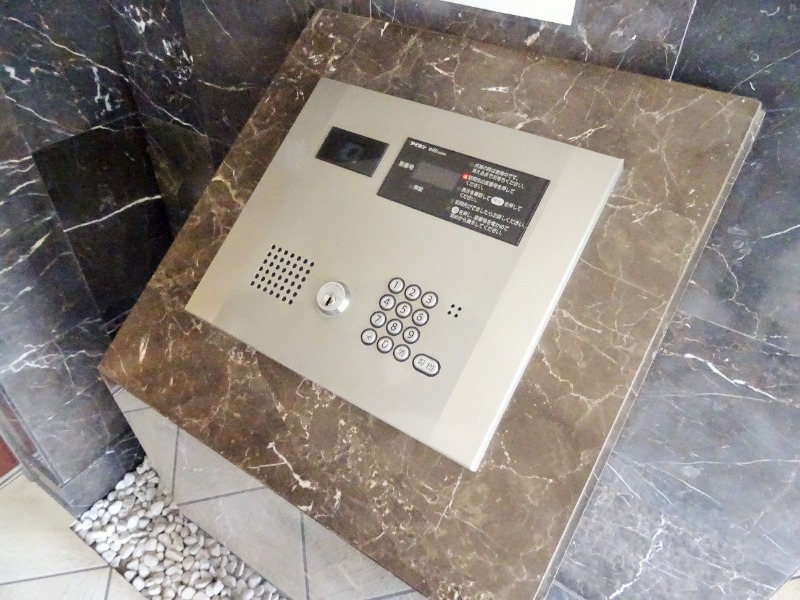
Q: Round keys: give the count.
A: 12